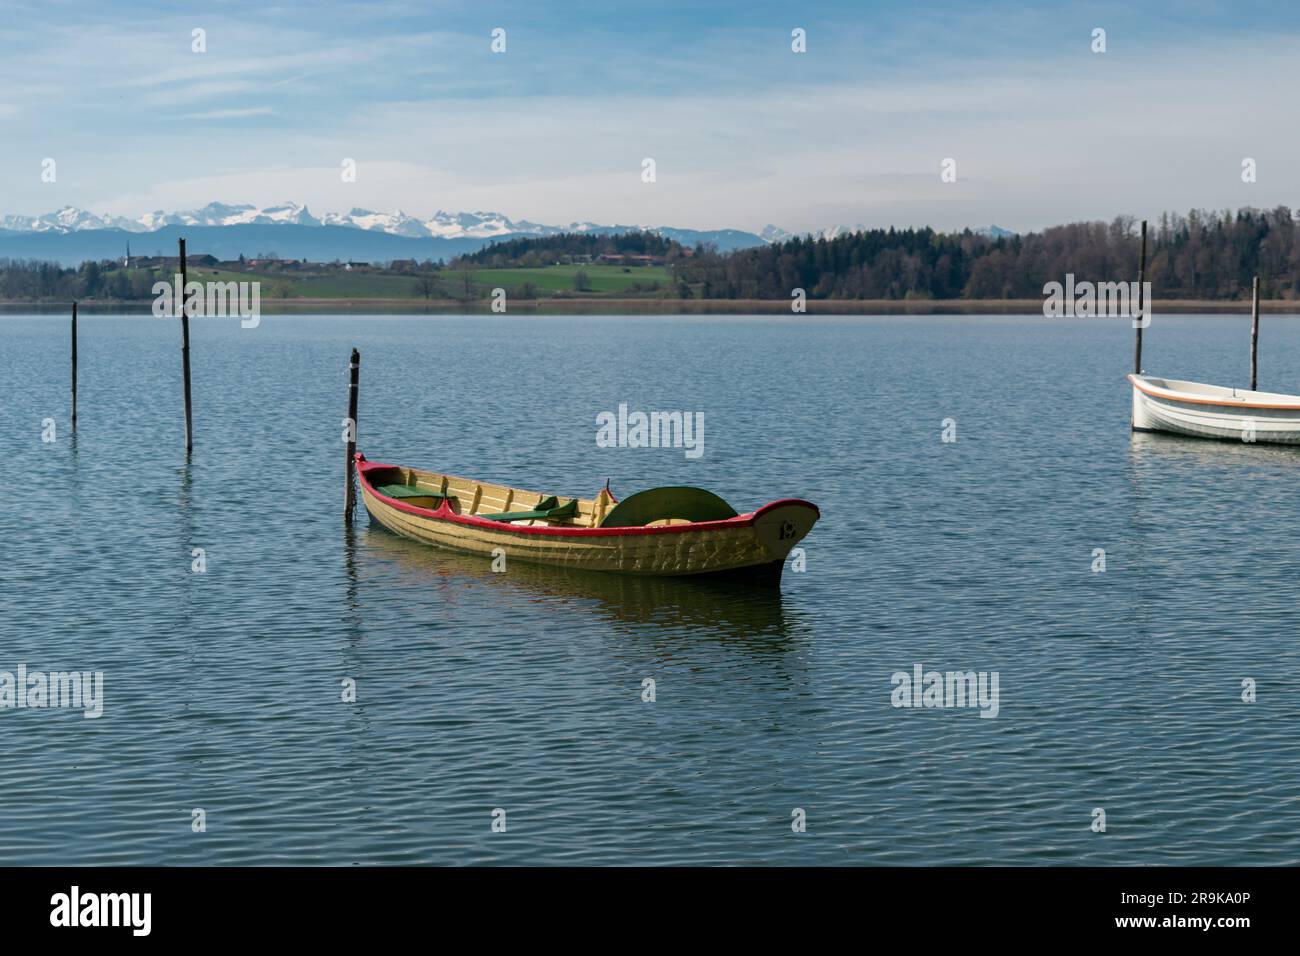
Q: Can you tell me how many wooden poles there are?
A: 5